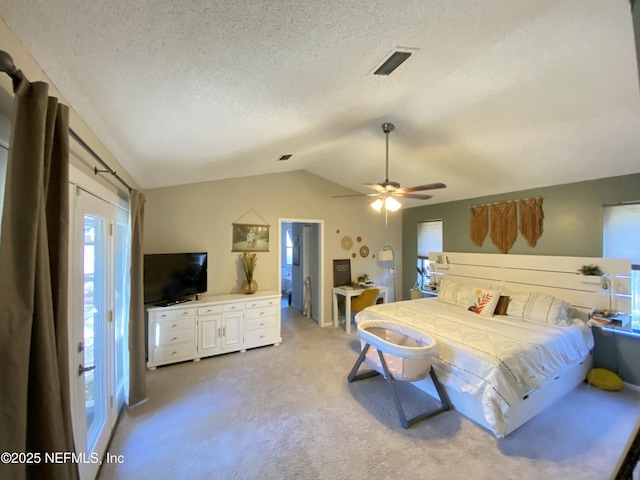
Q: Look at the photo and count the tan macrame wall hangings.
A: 3